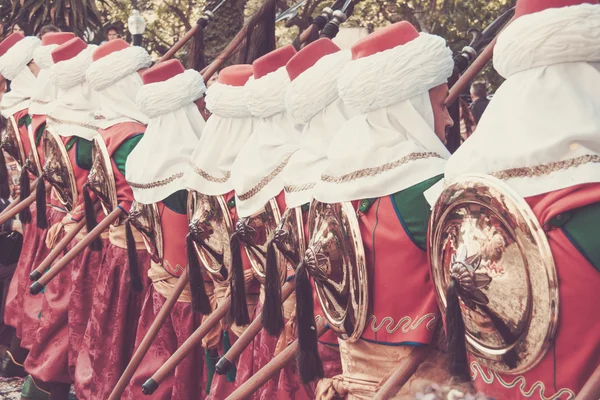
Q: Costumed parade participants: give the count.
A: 10